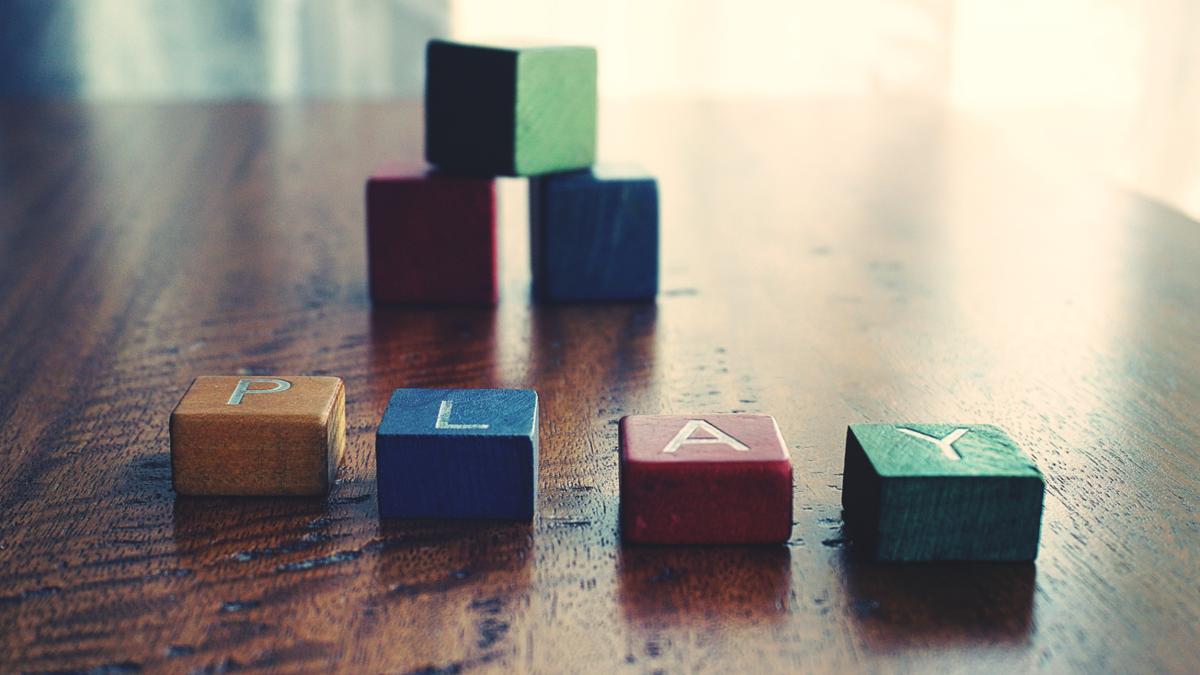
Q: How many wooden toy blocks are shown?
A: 7